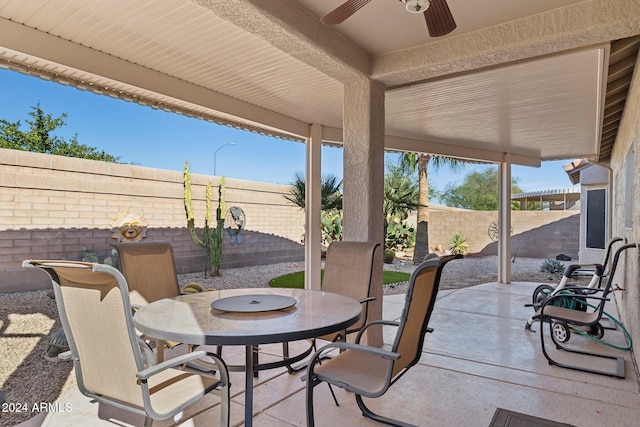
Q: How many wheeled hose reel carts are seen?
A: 1